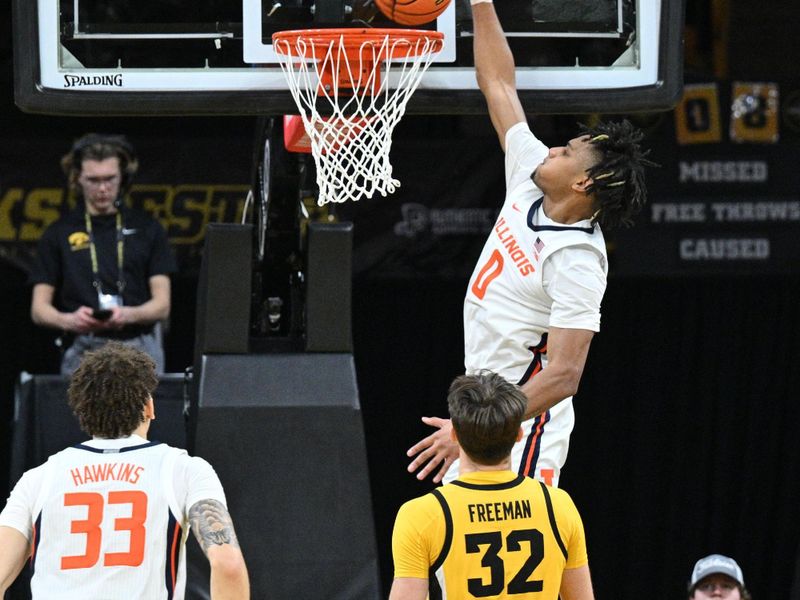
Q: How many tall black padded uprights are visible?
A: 2